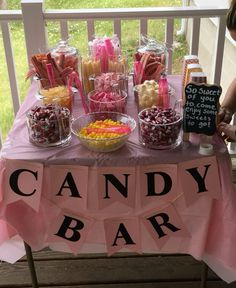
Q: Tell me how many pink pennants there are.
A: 8